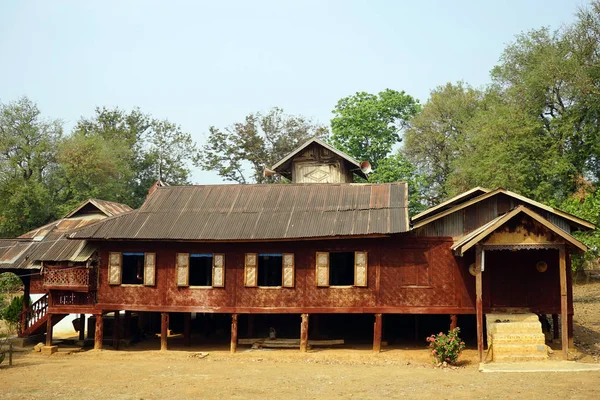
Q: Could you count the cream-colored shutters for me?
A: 8